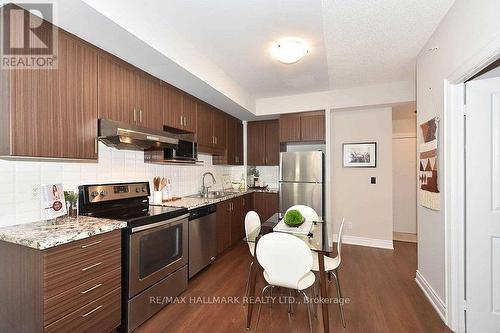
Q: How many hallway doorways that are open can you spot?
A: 1